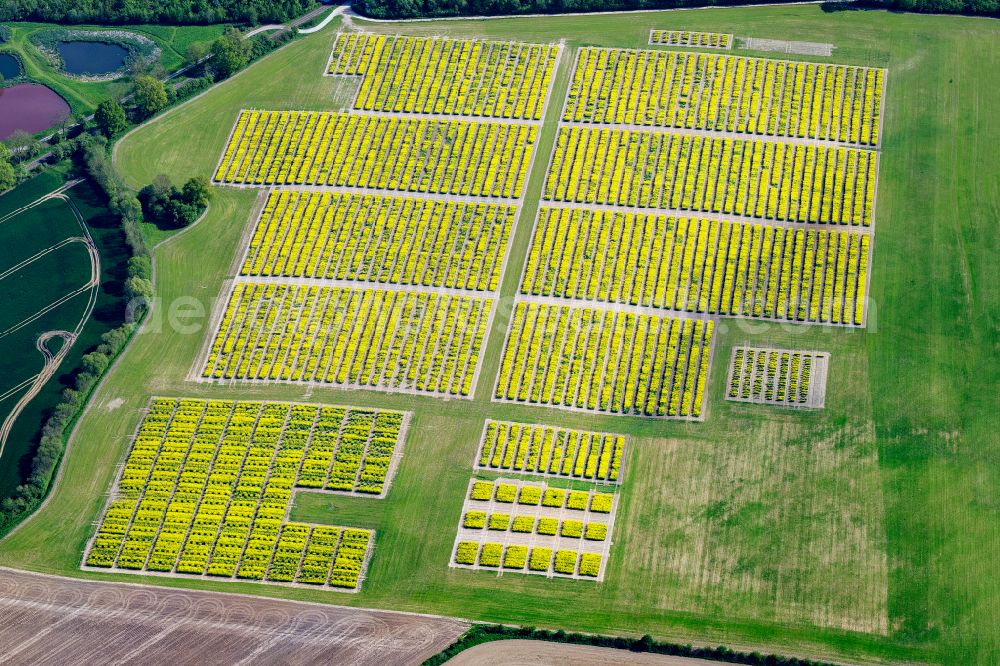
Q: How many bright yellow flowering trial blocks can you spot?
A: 13